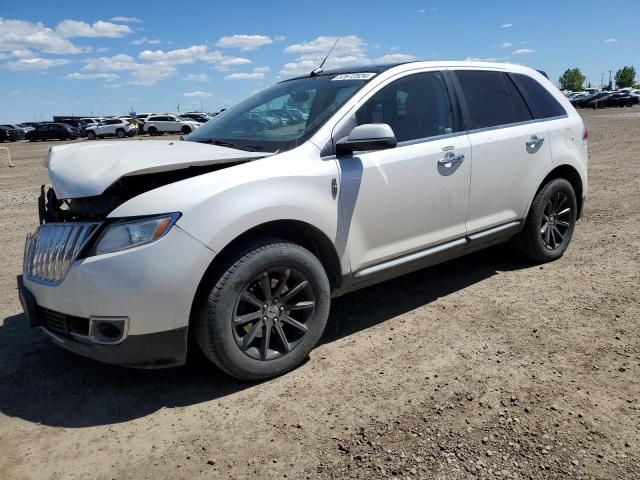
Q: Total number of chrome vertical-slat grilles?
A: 1